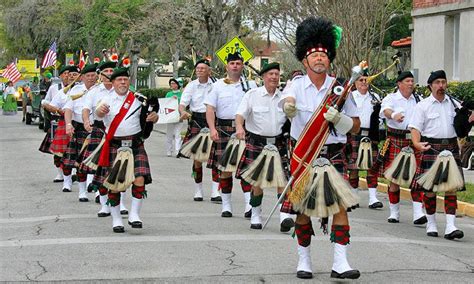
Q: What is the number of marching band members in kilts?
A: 12